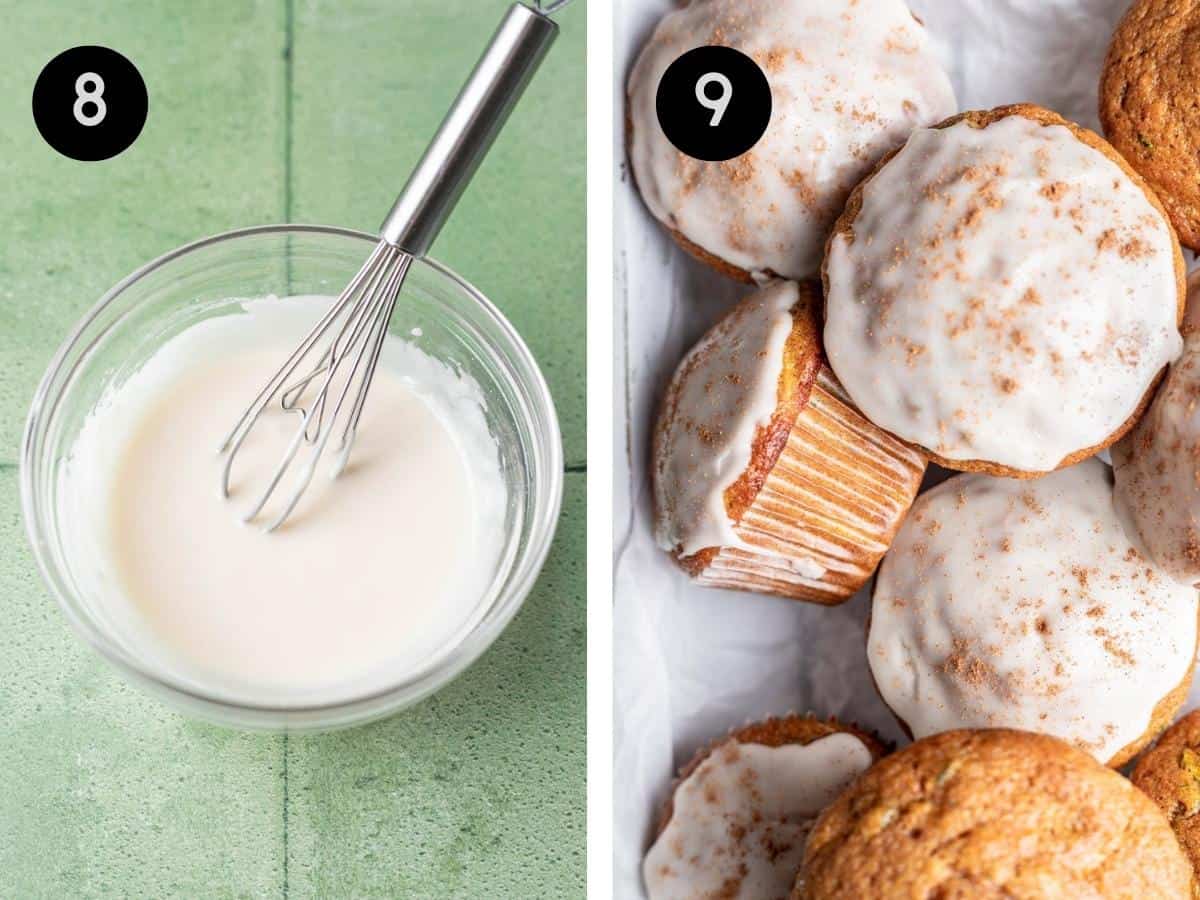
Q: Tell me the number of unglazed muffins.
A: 3